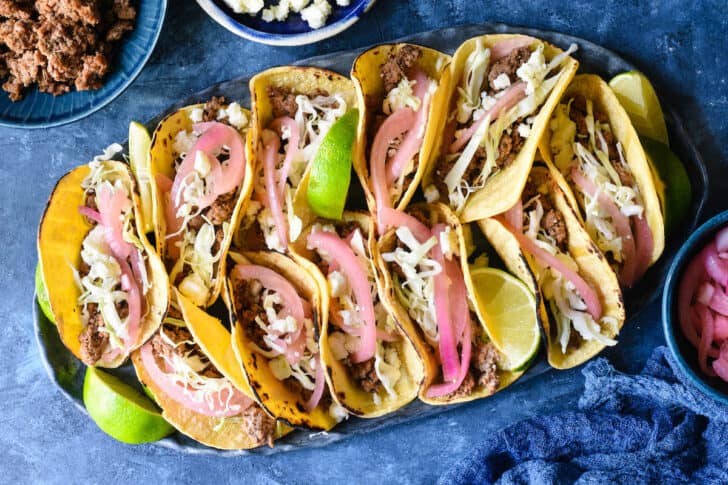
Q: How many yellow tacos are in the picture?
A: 11